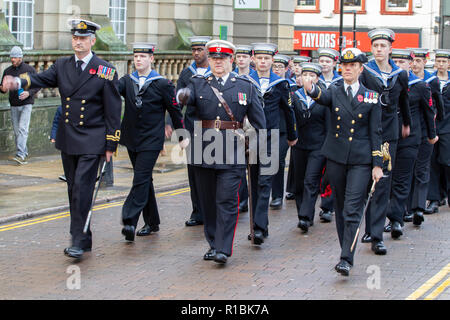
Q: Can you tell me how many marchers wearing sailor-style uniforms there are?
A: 12